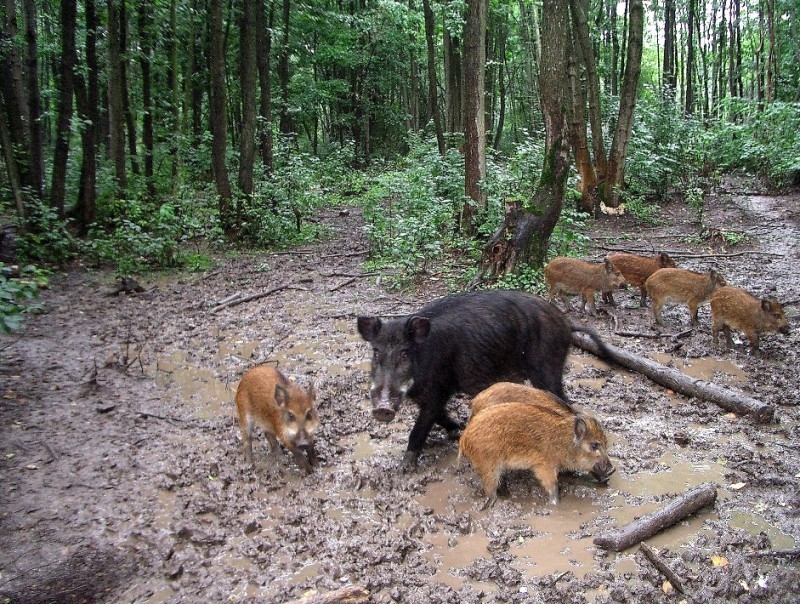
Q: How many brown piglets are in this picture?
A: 7